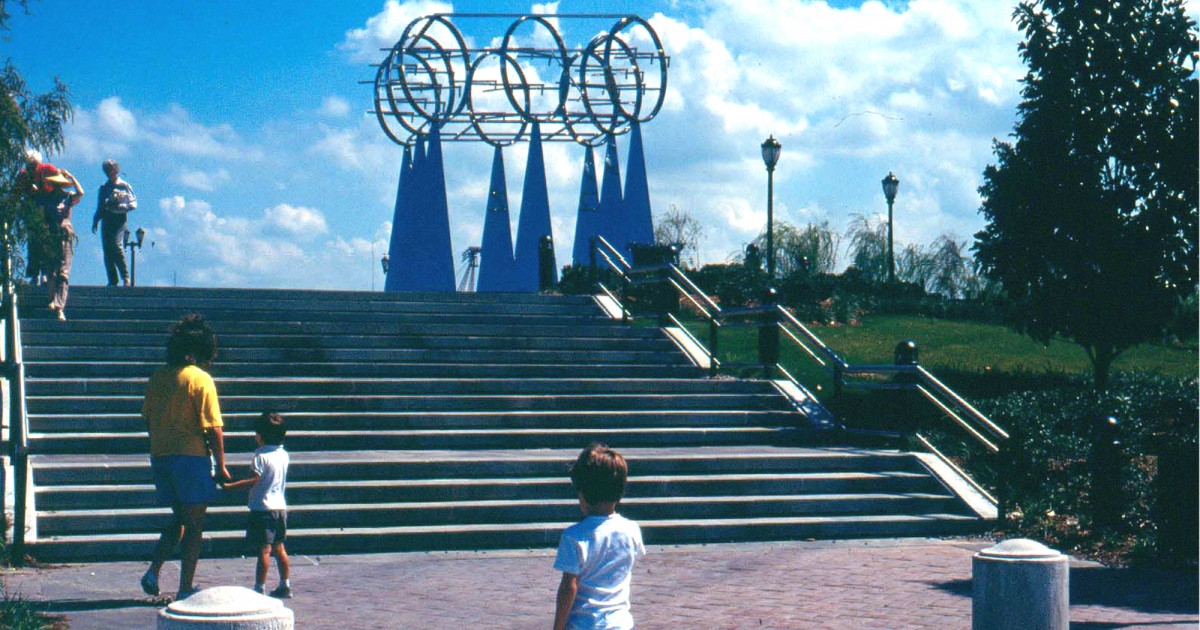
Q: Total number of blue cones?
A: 8